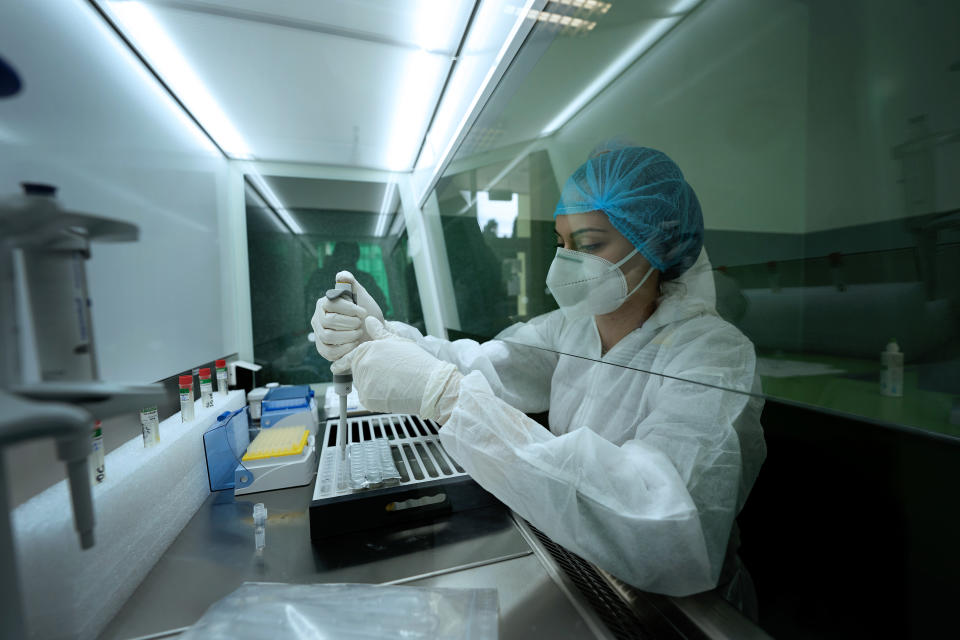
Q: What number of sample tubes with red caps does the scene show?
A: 4